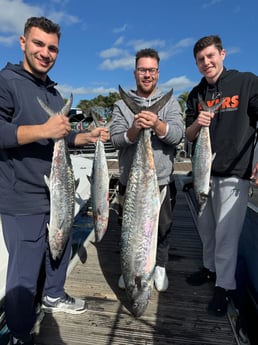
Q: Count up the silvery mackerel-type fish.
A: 4